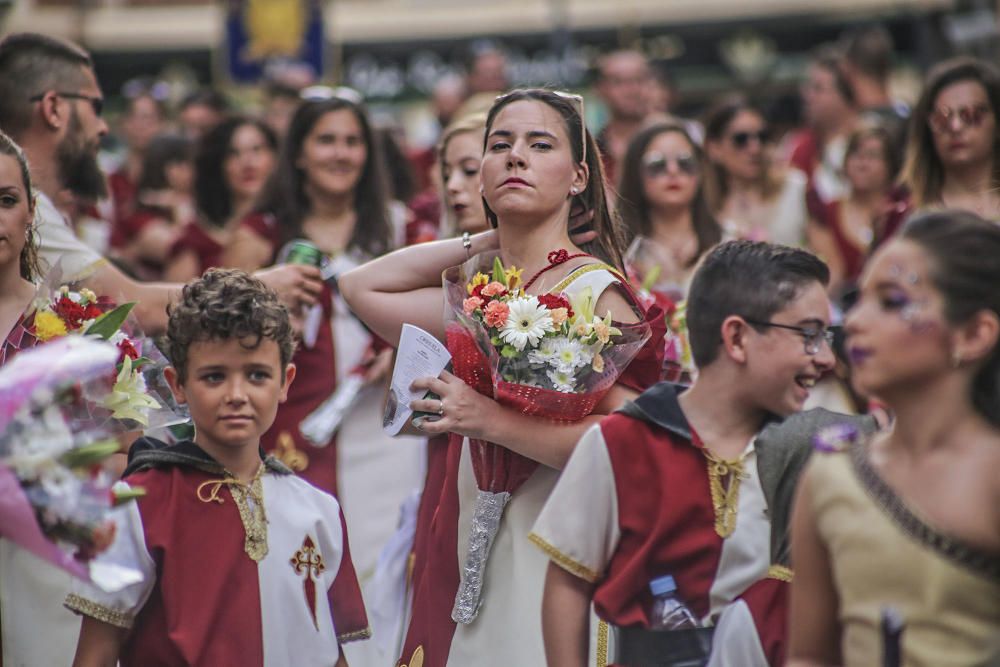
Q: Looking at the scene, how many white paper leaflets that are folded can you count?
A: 1